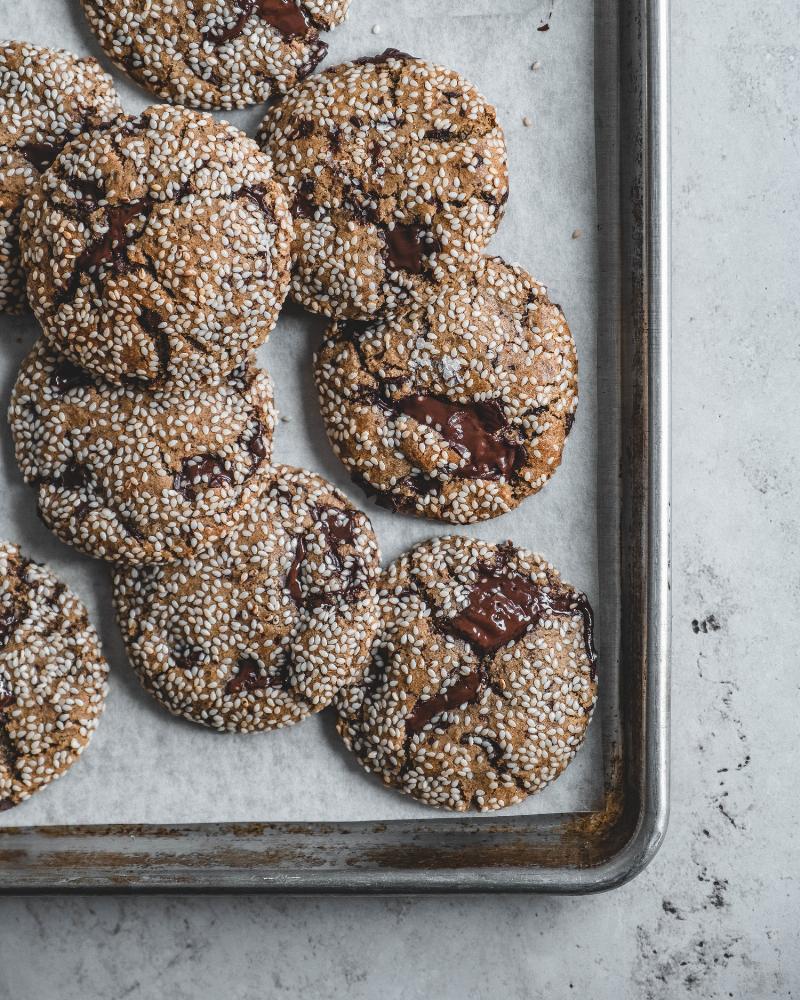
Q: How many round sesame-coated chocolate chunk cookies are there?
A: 9